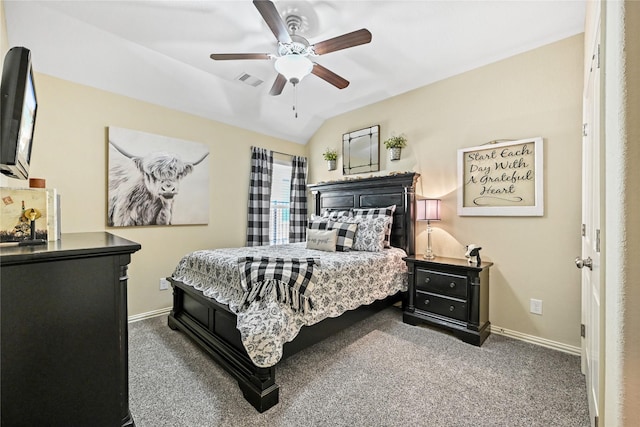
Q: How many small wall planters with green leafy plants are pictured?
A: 2